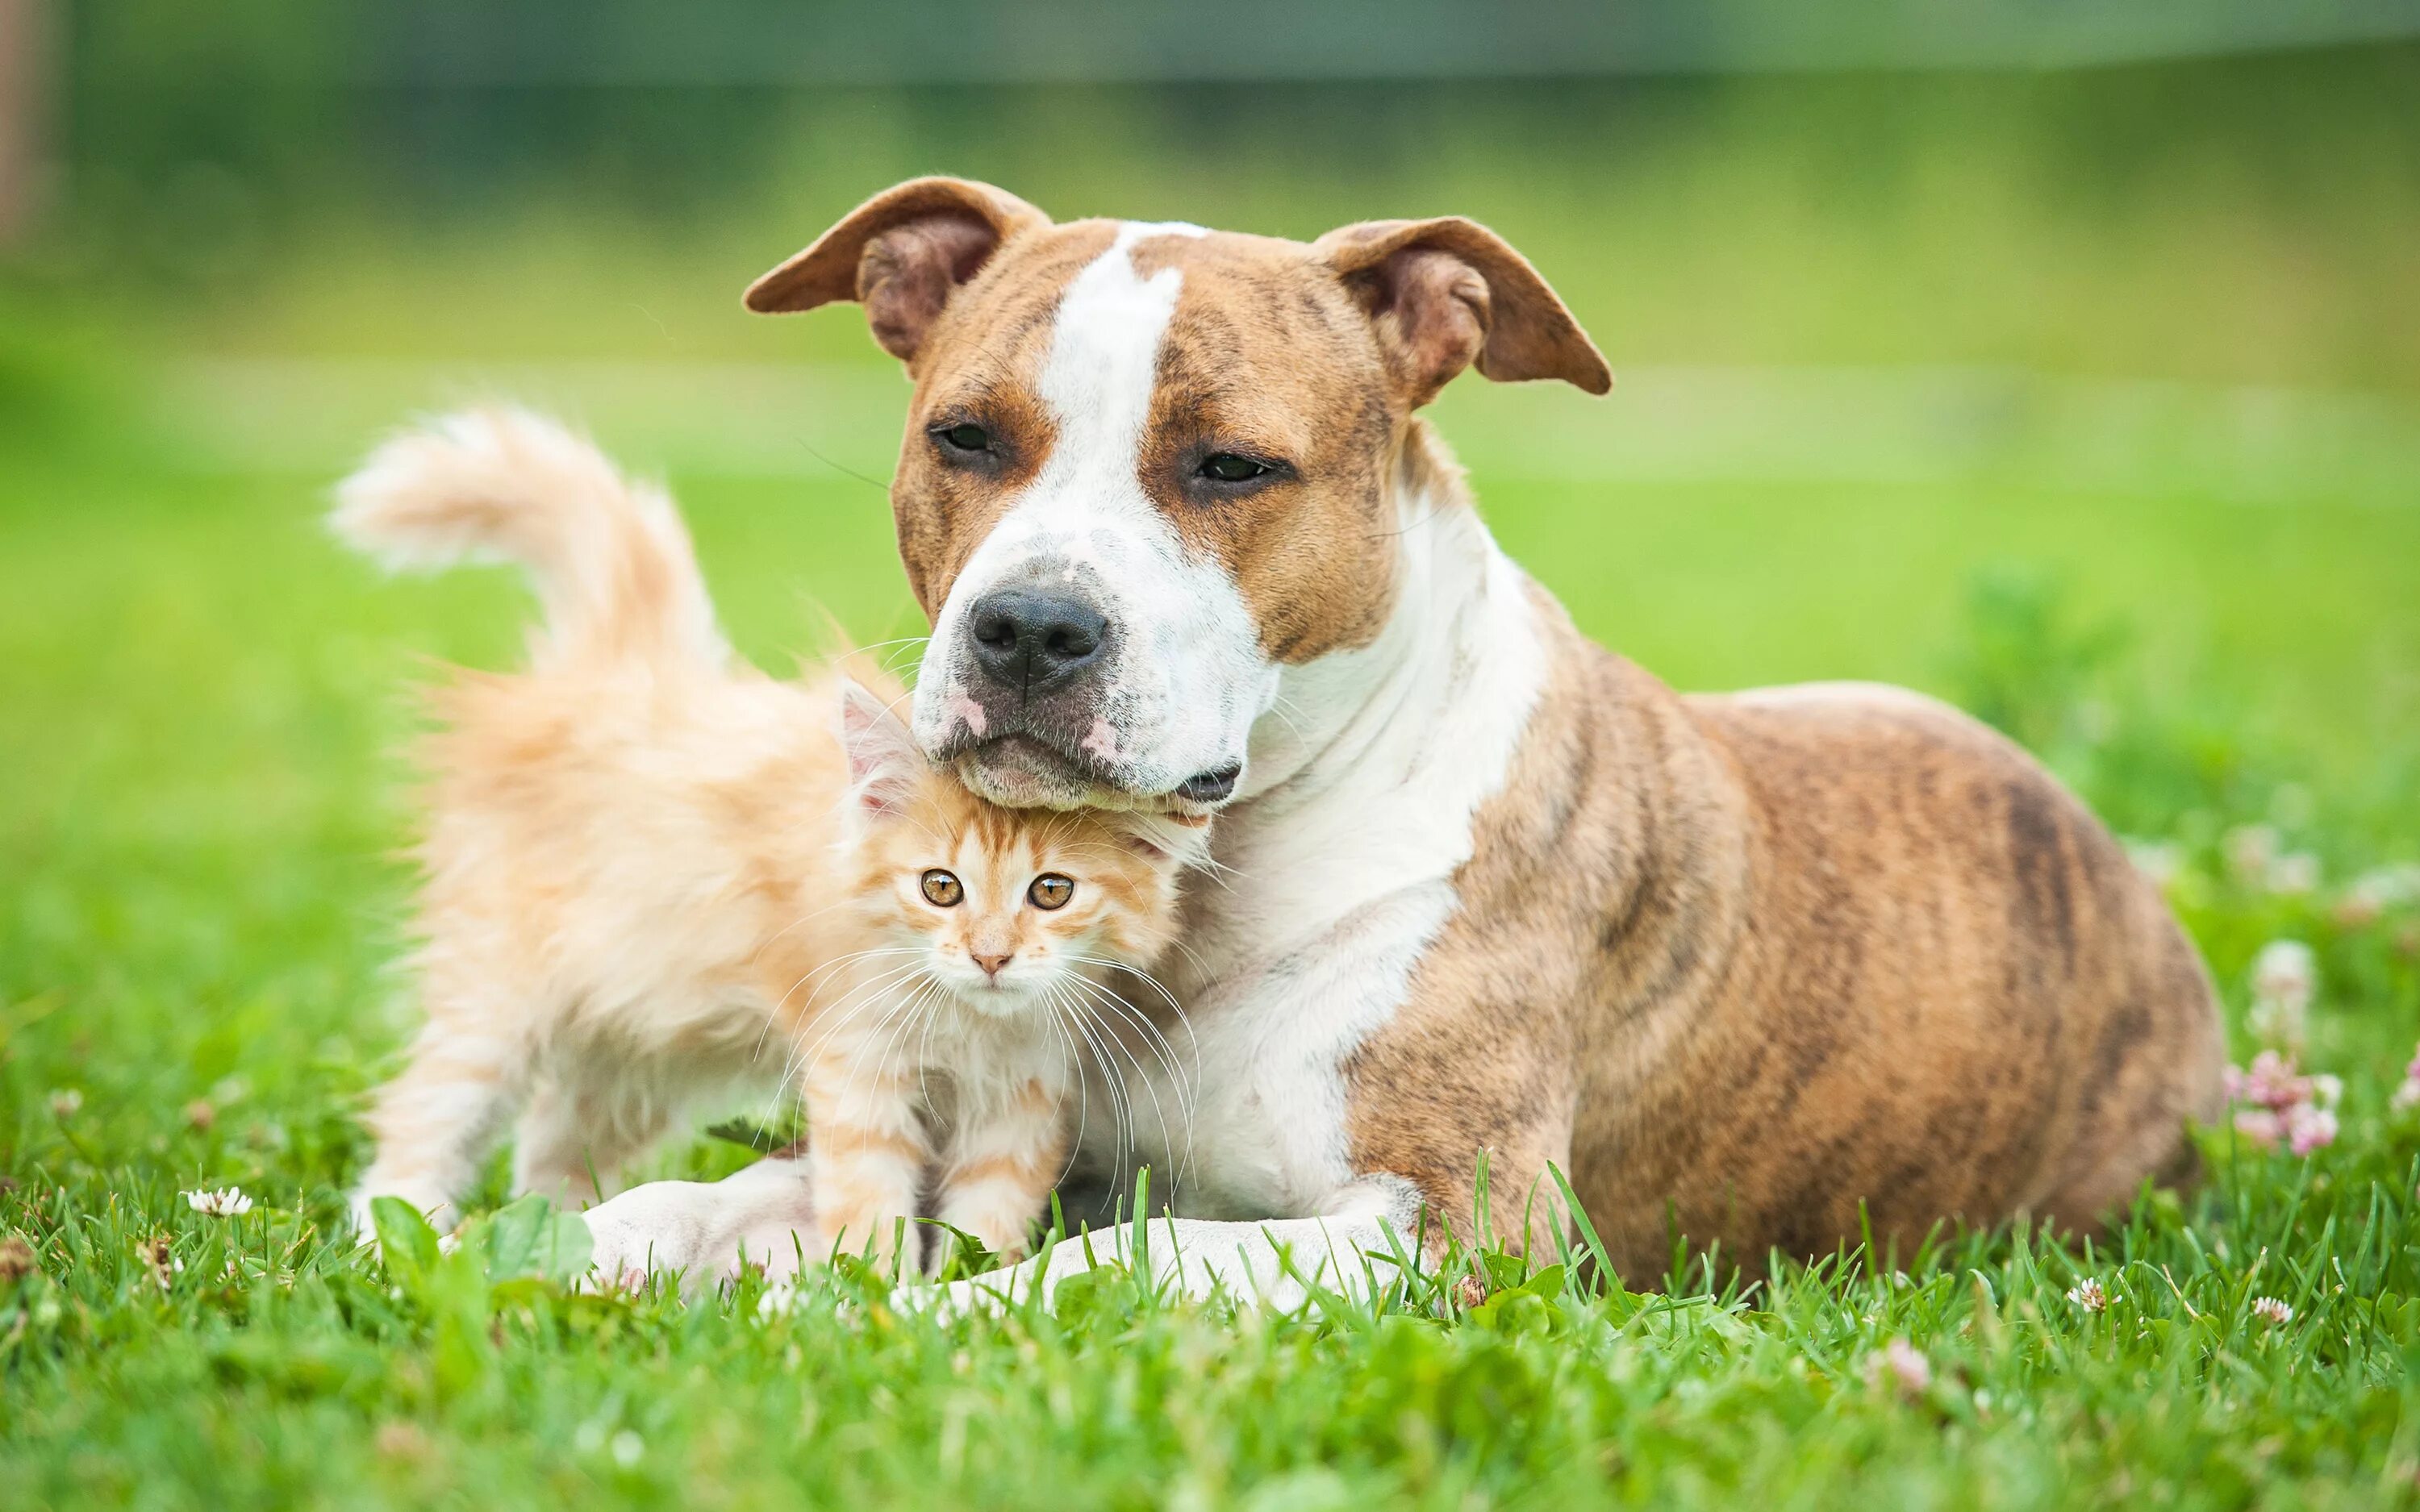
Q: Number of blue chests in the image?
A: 0